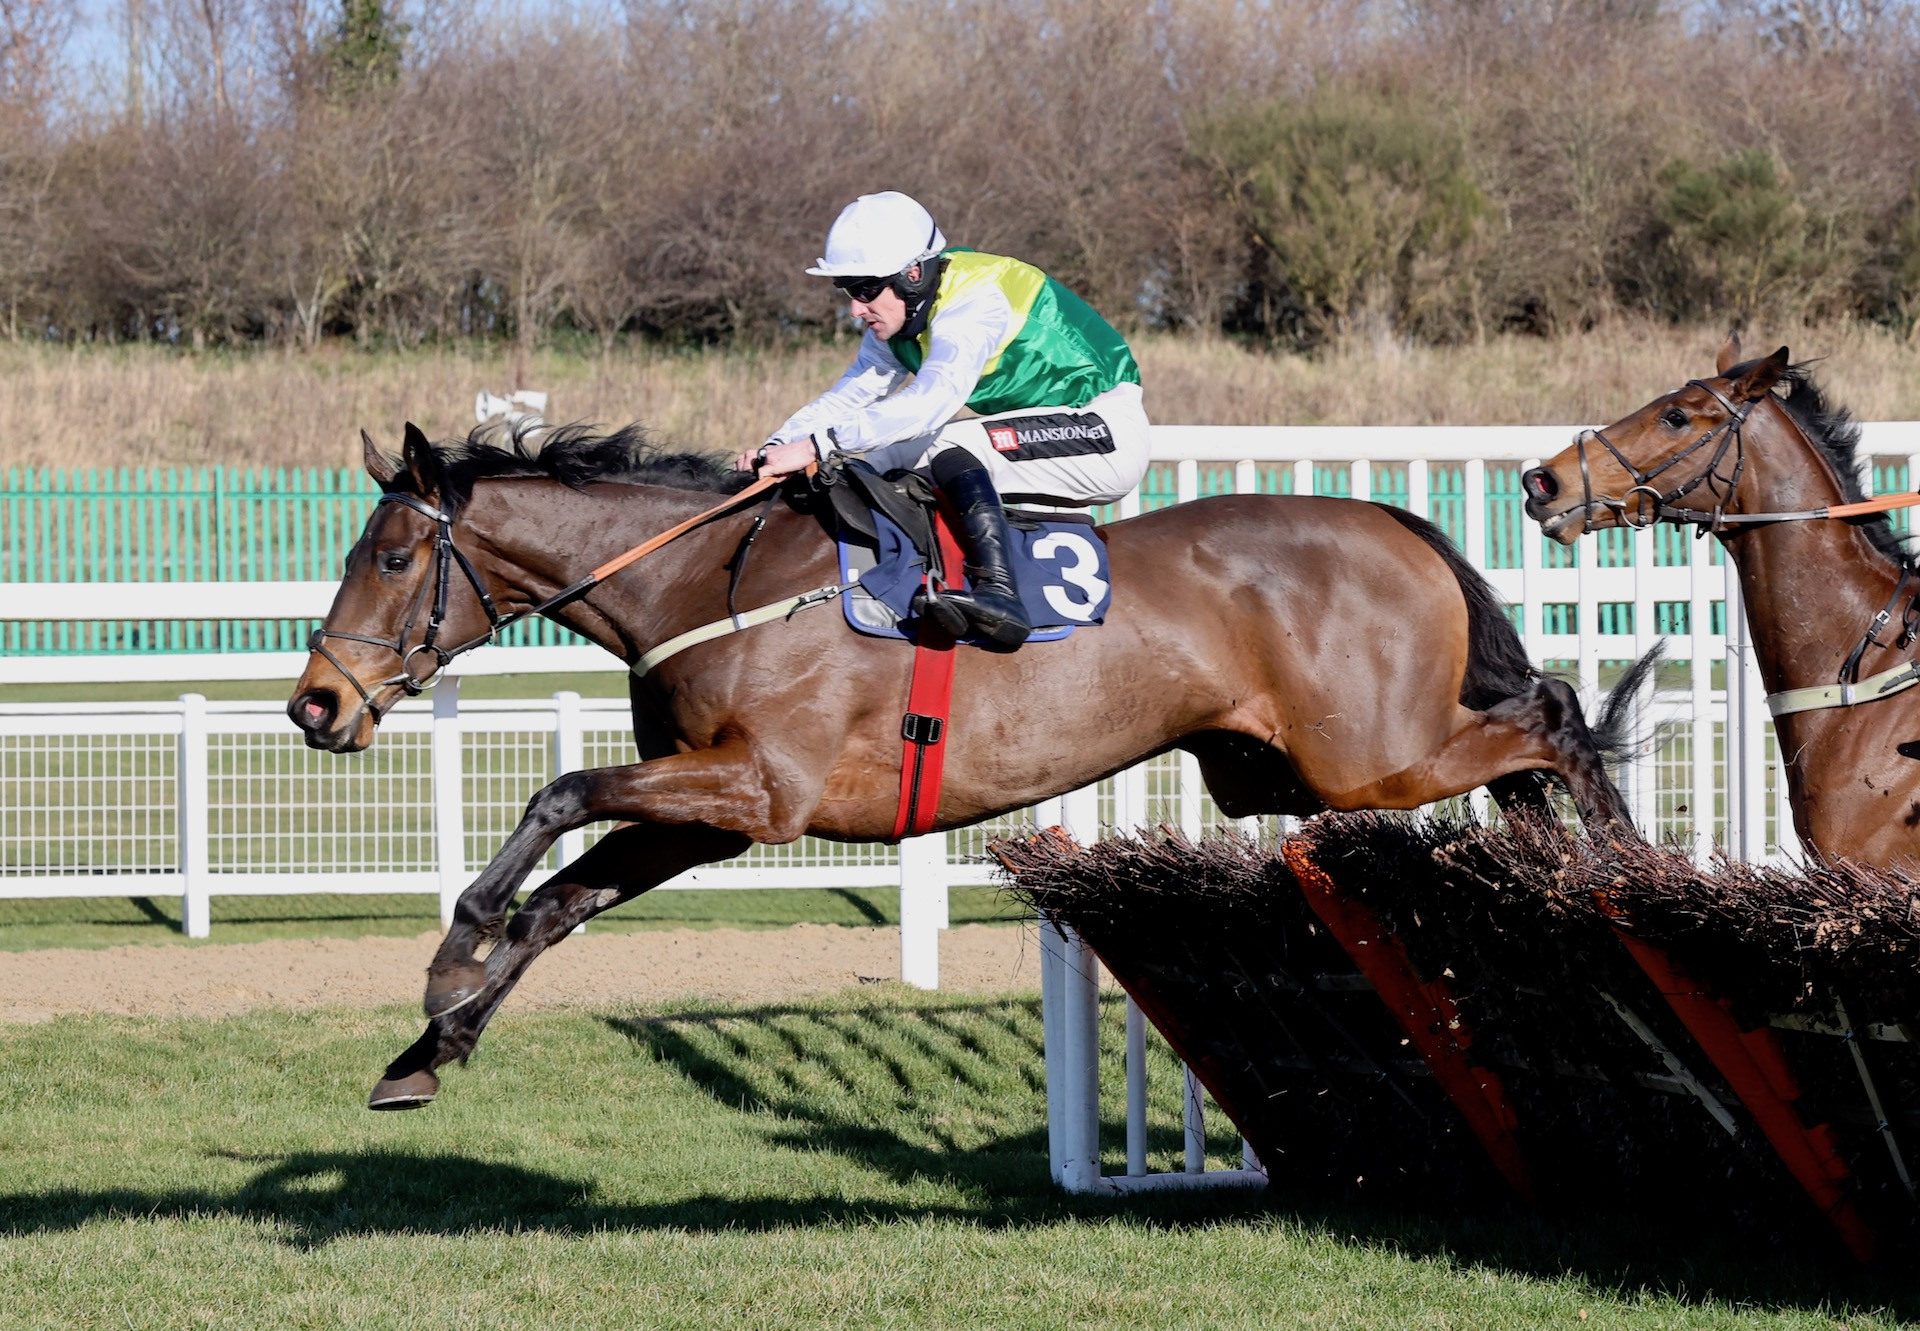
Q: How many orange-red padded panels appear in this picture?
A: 3